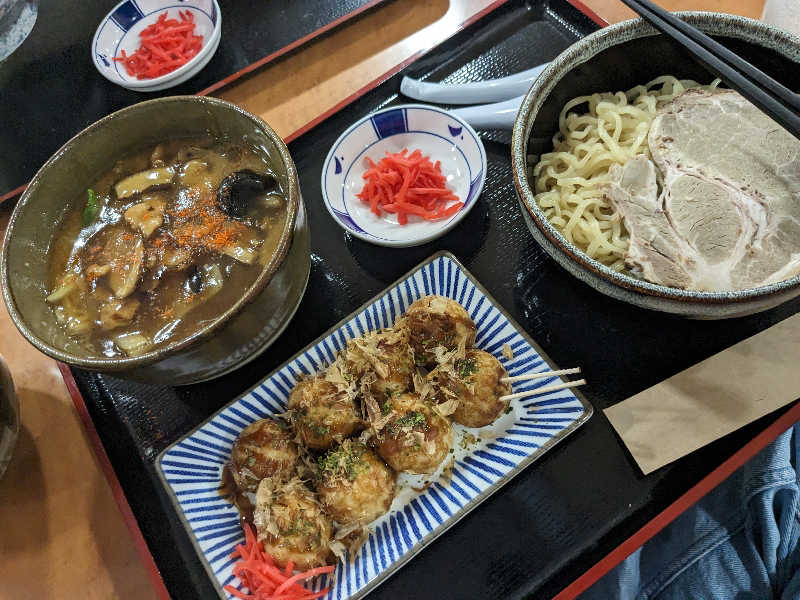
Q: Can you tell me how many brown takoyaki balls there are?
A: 8